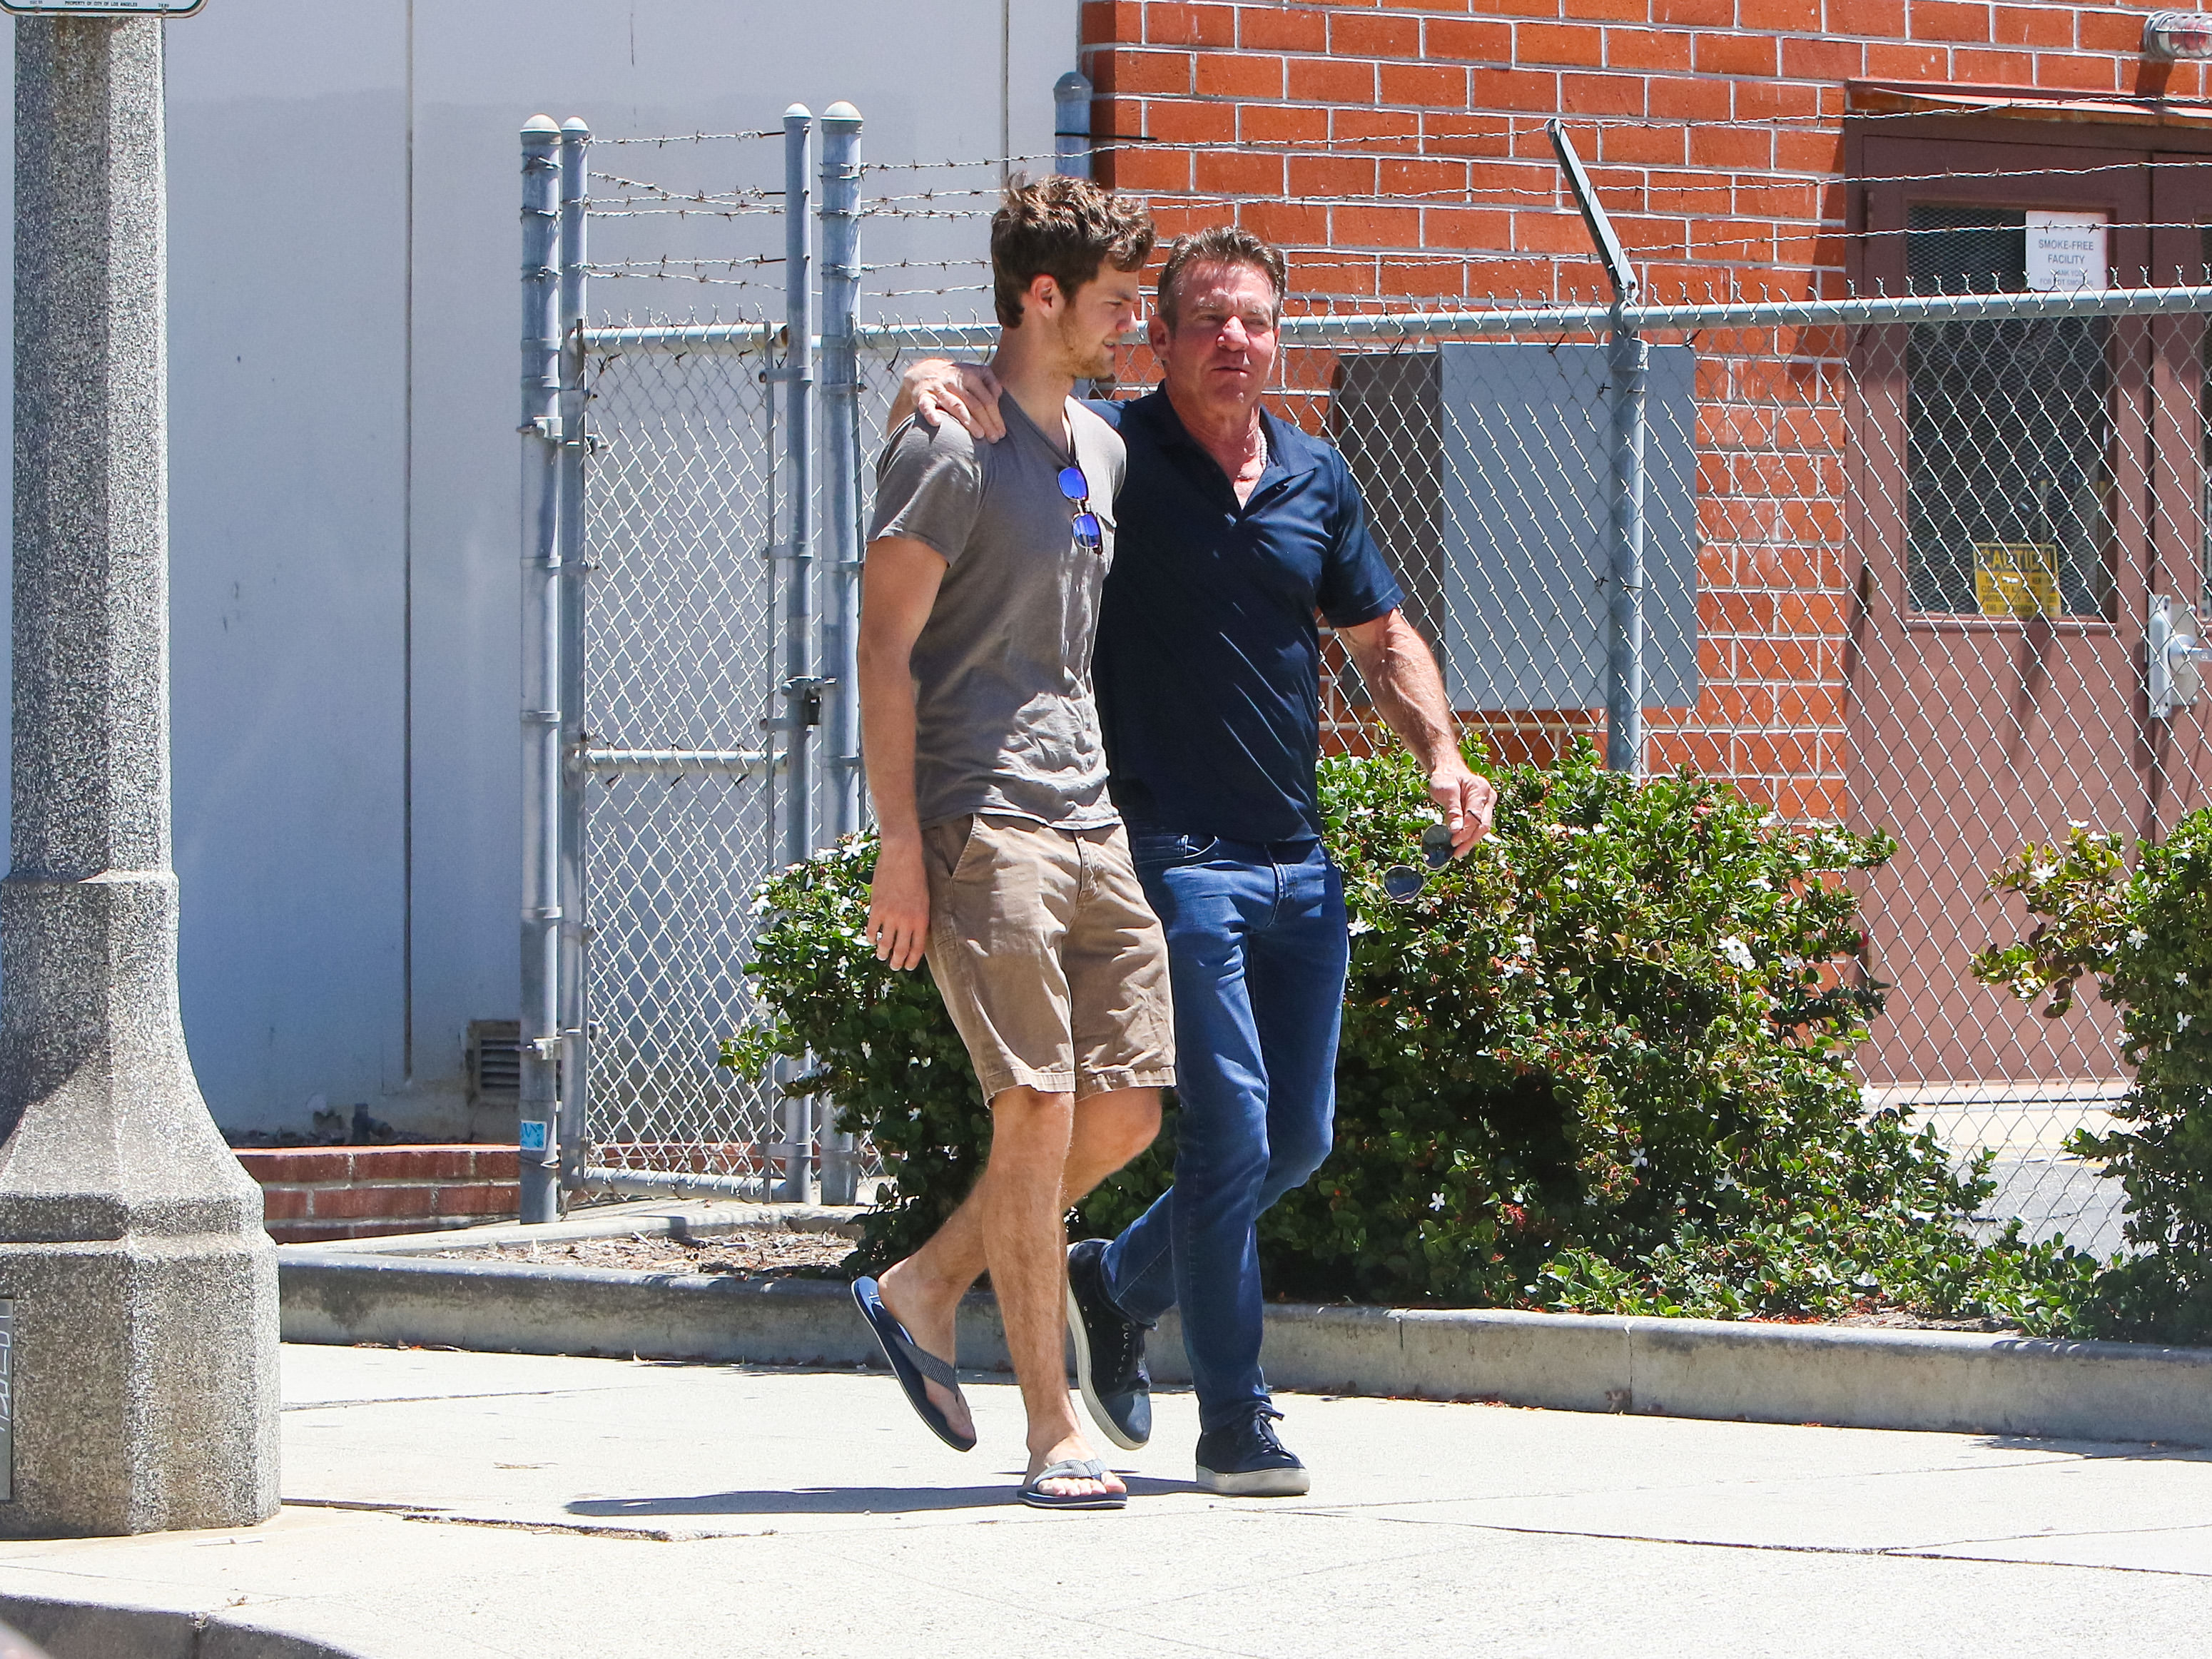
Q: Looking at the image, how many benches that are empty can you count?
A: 0